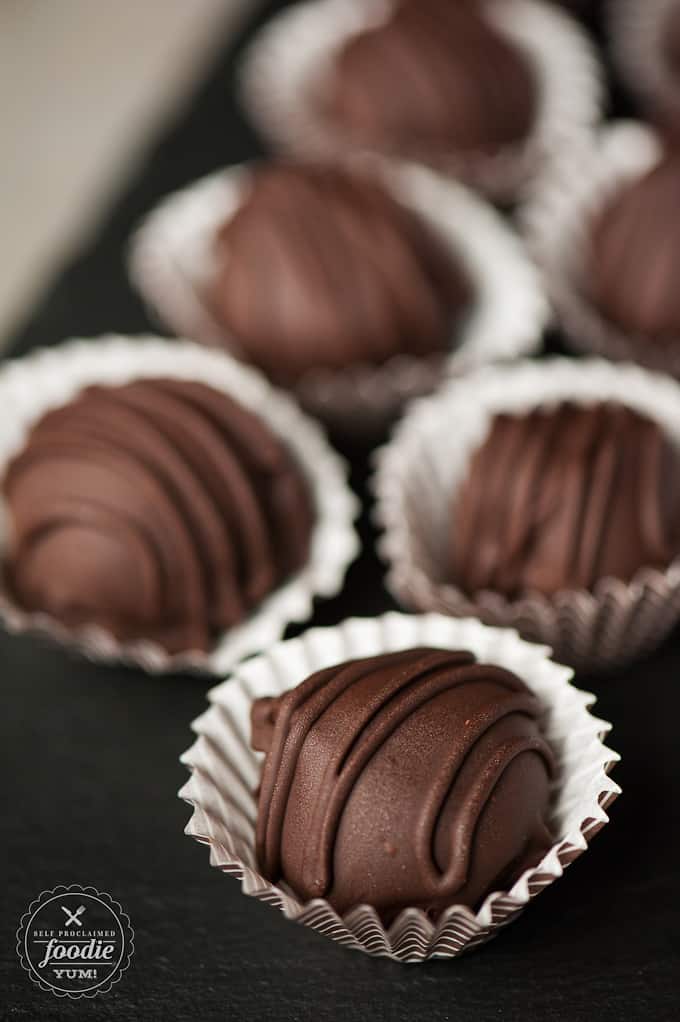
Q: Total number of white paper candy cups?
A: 7